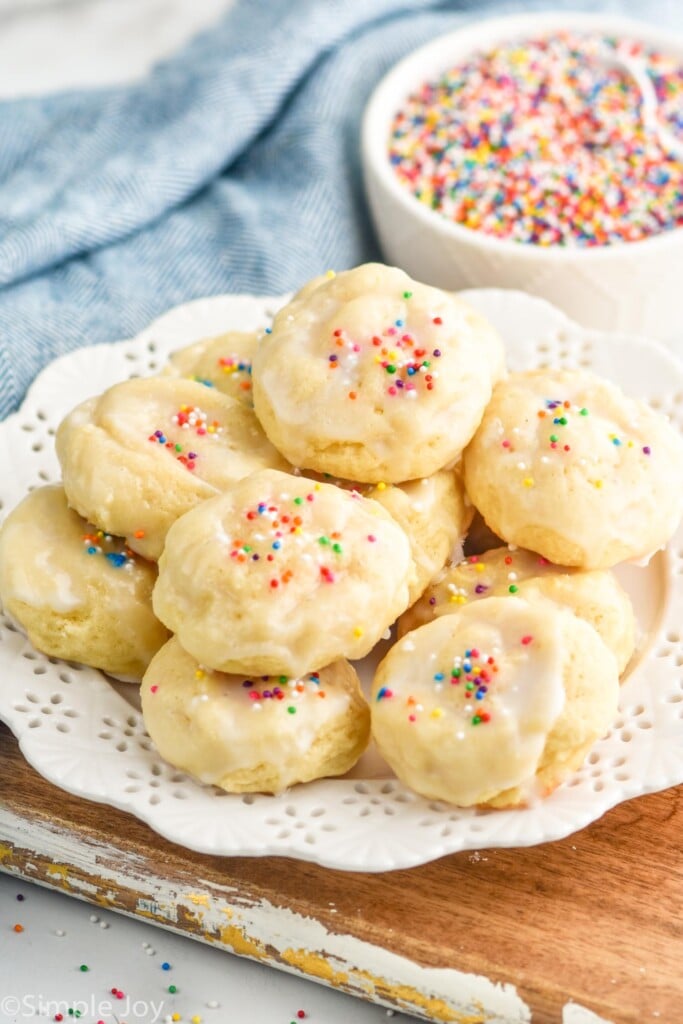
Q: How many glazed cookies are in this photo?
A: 10